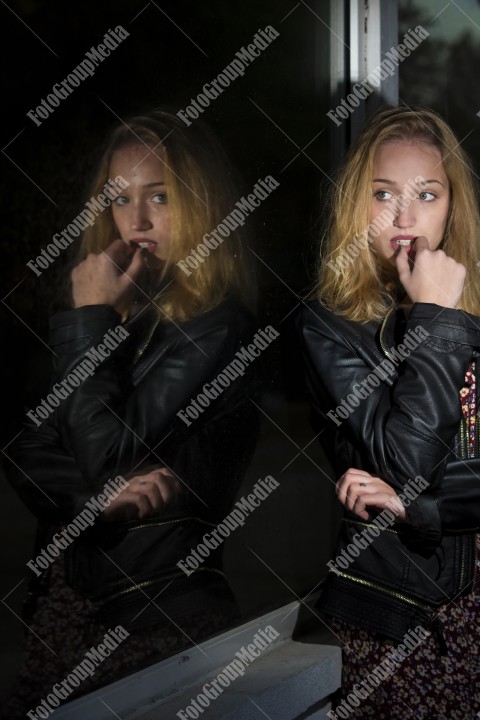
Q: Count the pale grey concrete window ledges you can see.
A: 1